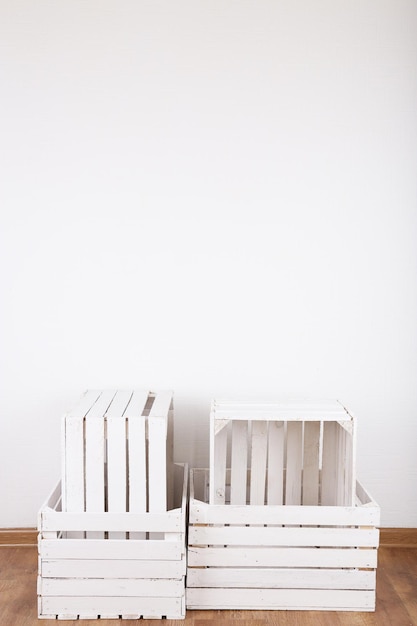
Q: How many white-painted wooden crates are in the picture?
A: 4